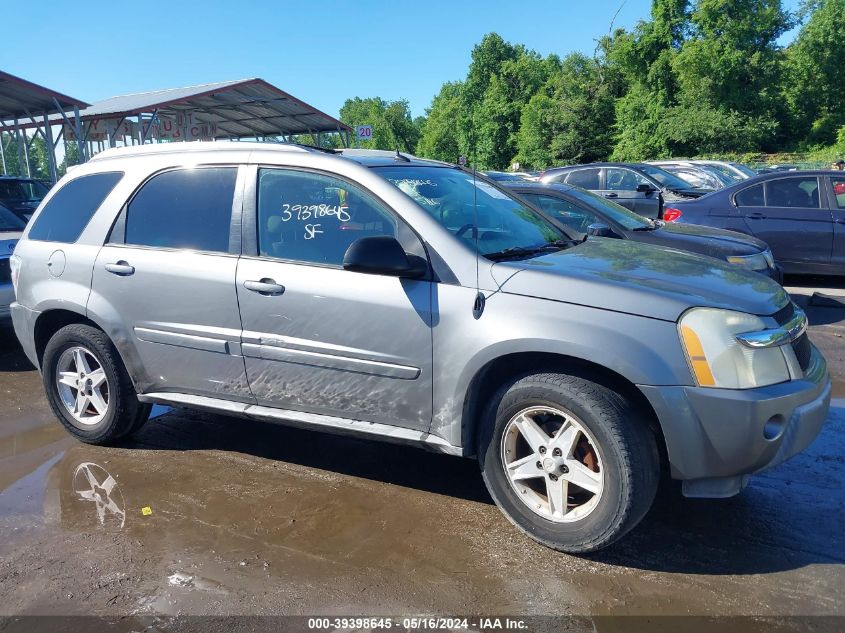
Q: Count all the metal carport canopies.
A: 2